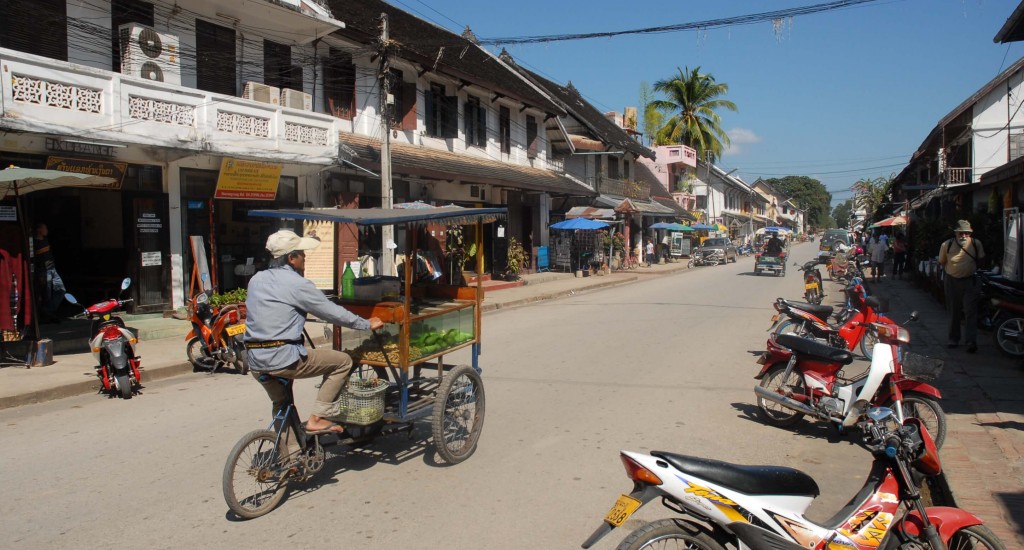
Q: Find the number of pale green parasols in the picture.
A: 1